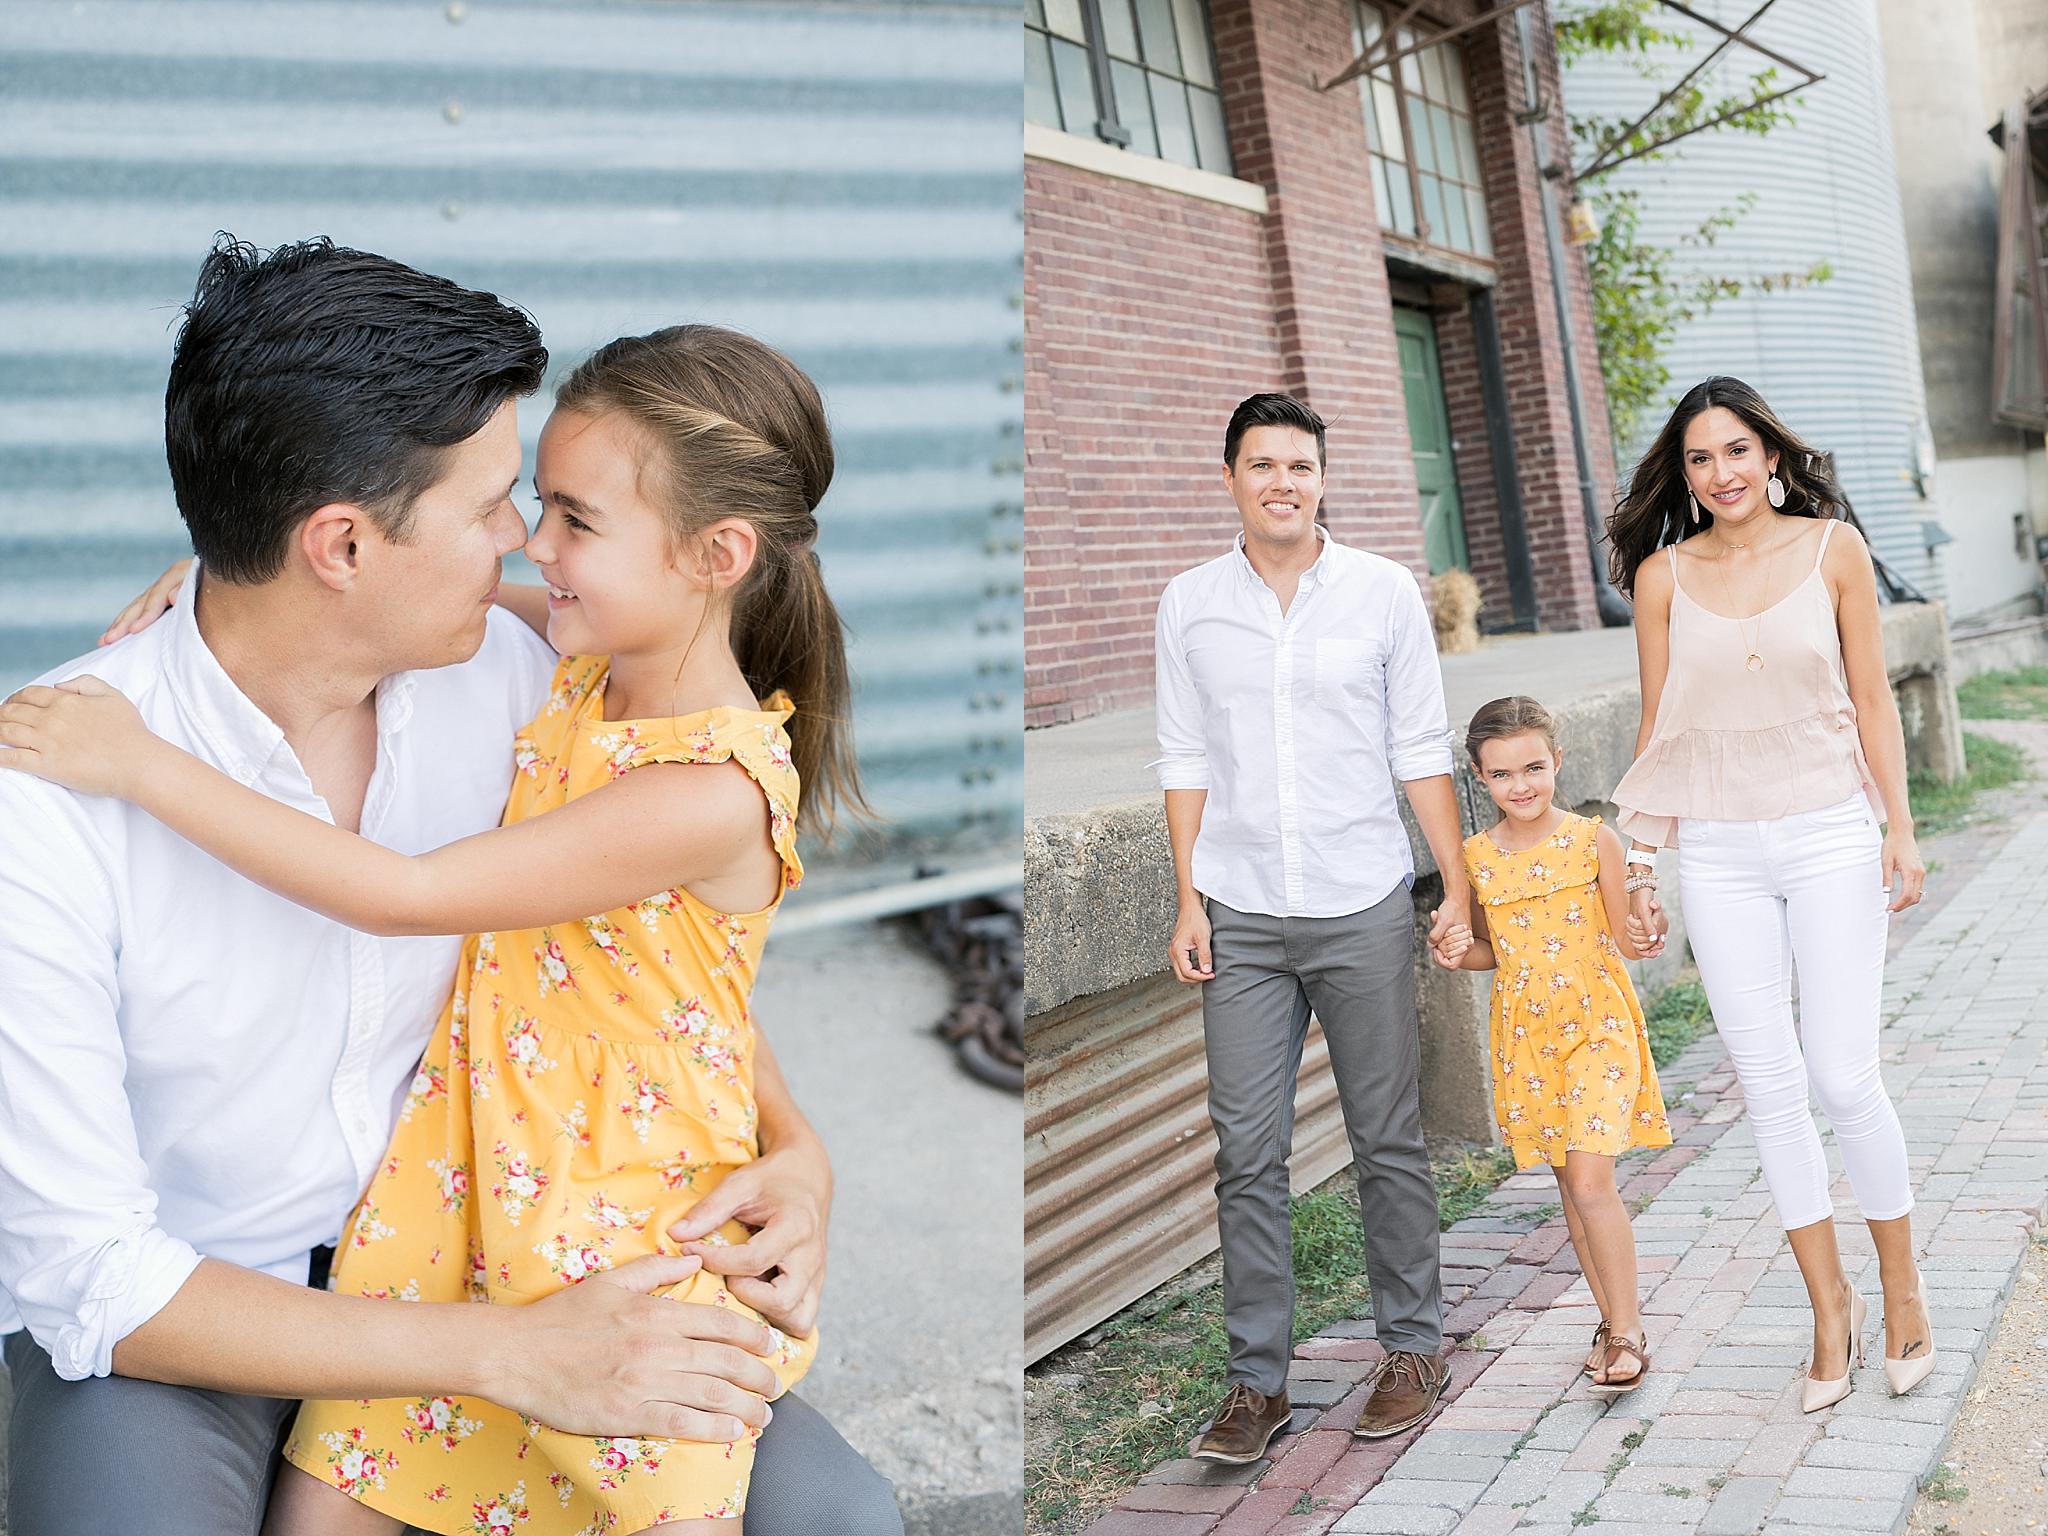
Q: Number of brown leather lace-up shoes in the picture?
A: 2